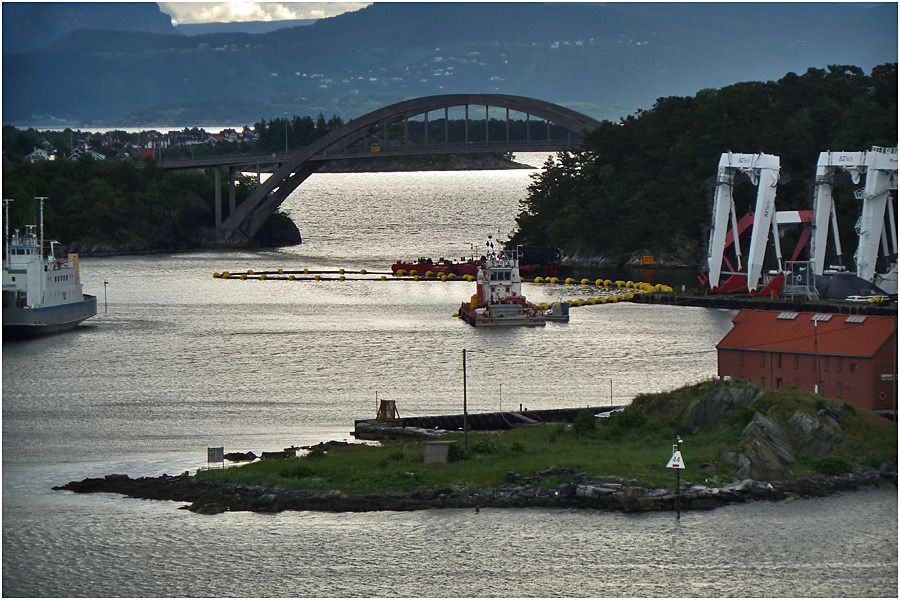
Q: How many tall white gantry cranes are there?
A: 2